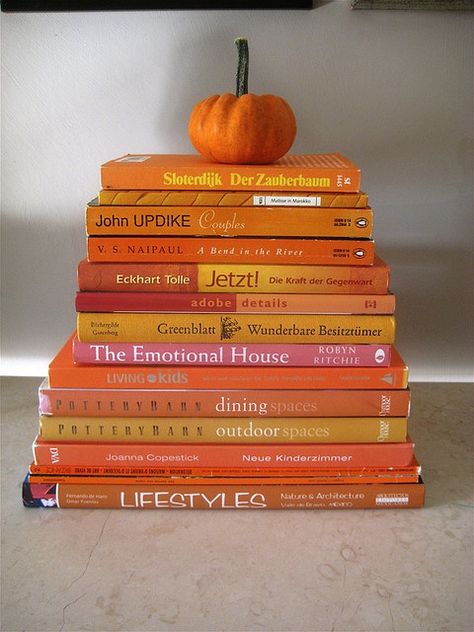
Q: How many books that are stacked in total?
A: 15